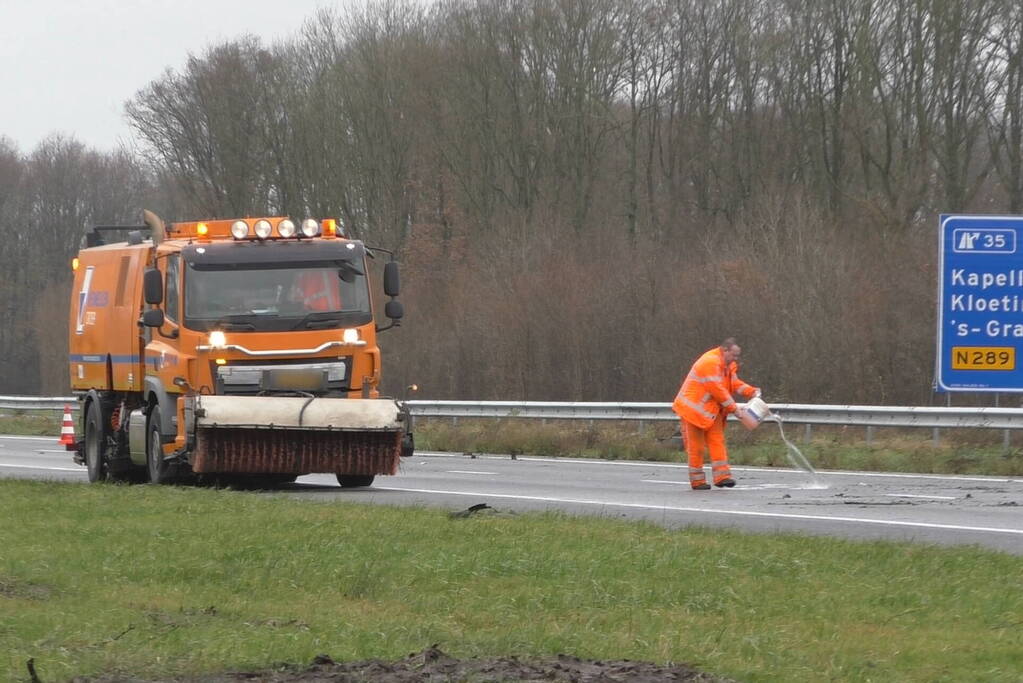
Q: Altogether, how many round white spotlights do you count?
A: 4